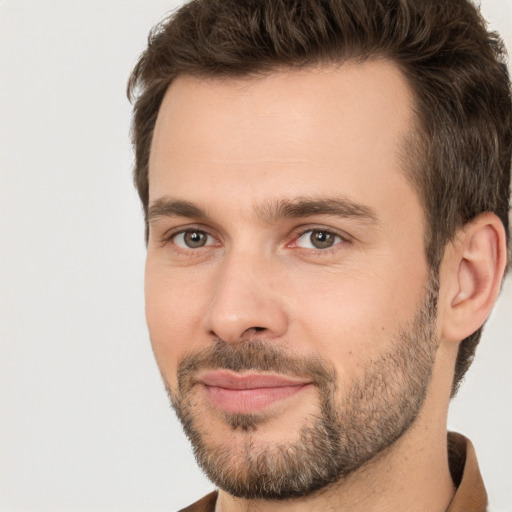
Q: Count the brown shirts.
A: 1